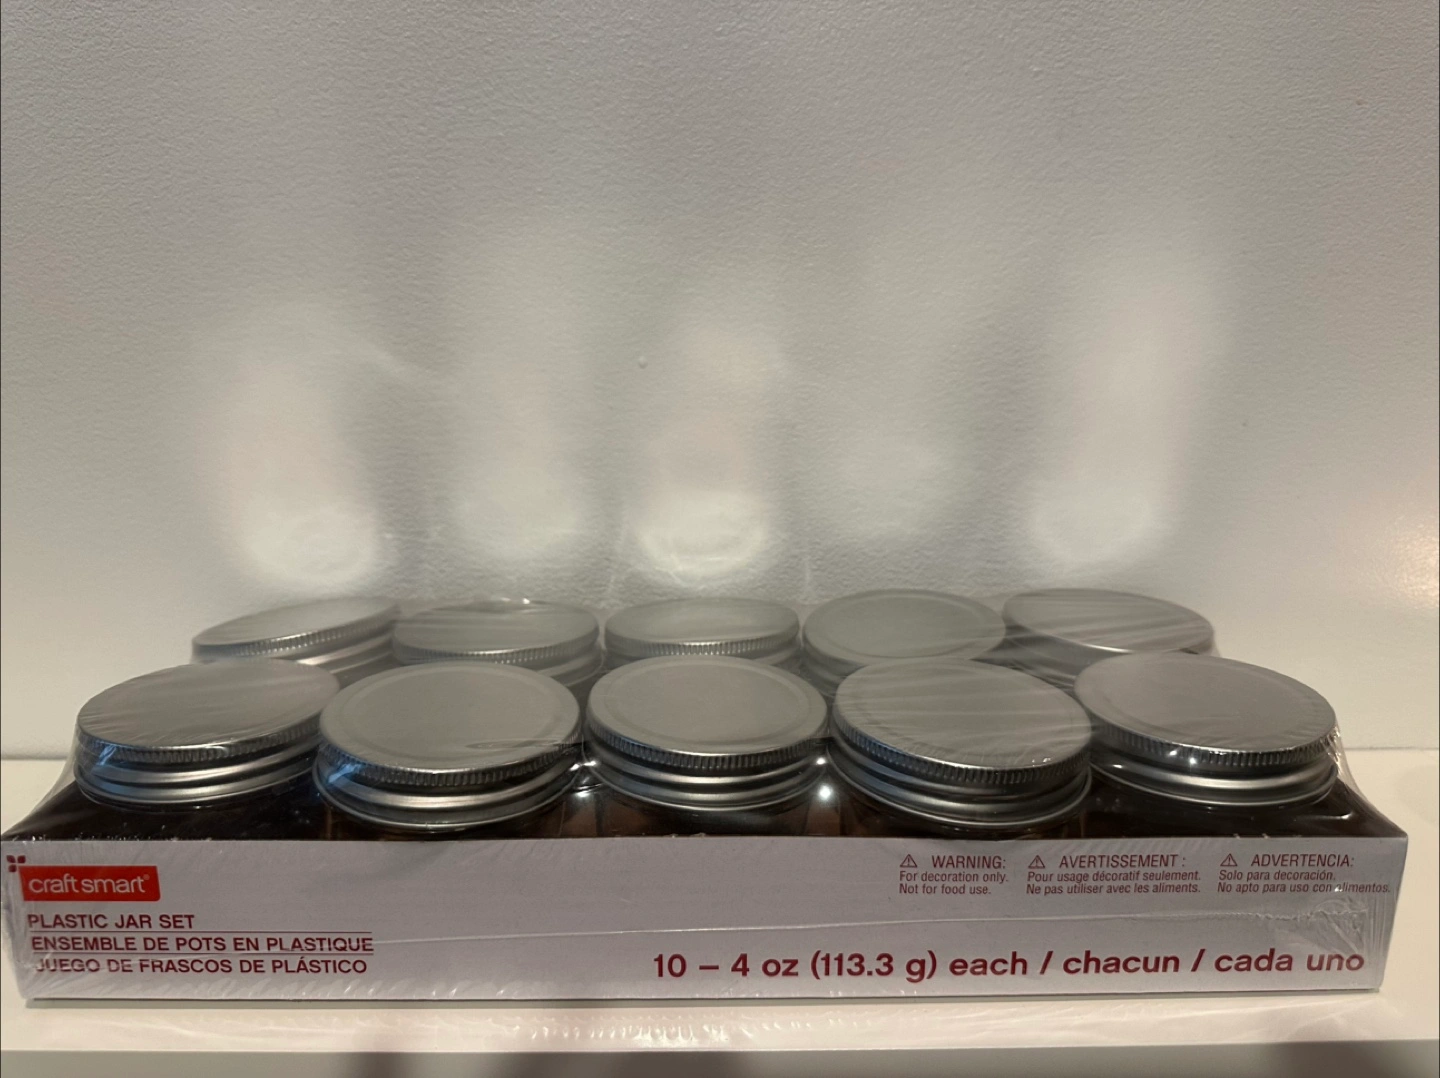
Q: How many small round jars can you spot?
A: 10